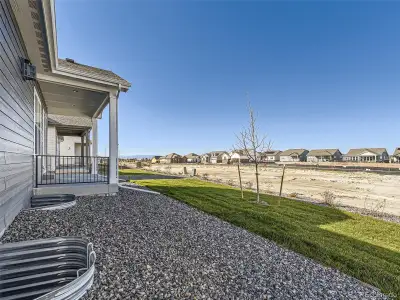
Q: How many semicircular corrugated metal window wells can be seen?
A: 2